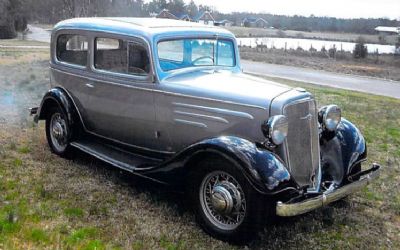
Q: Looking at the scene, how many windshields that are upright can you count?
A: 1